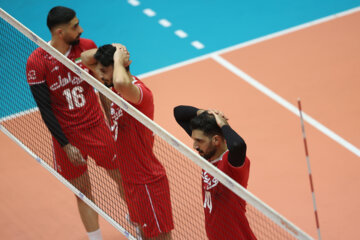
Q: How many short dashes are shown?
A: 5